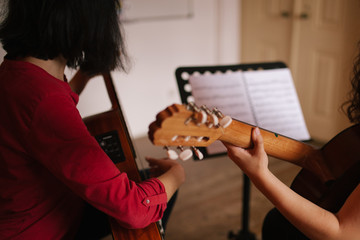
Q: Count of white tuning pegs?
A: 6